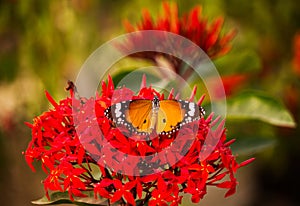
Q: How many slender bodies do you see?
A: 1